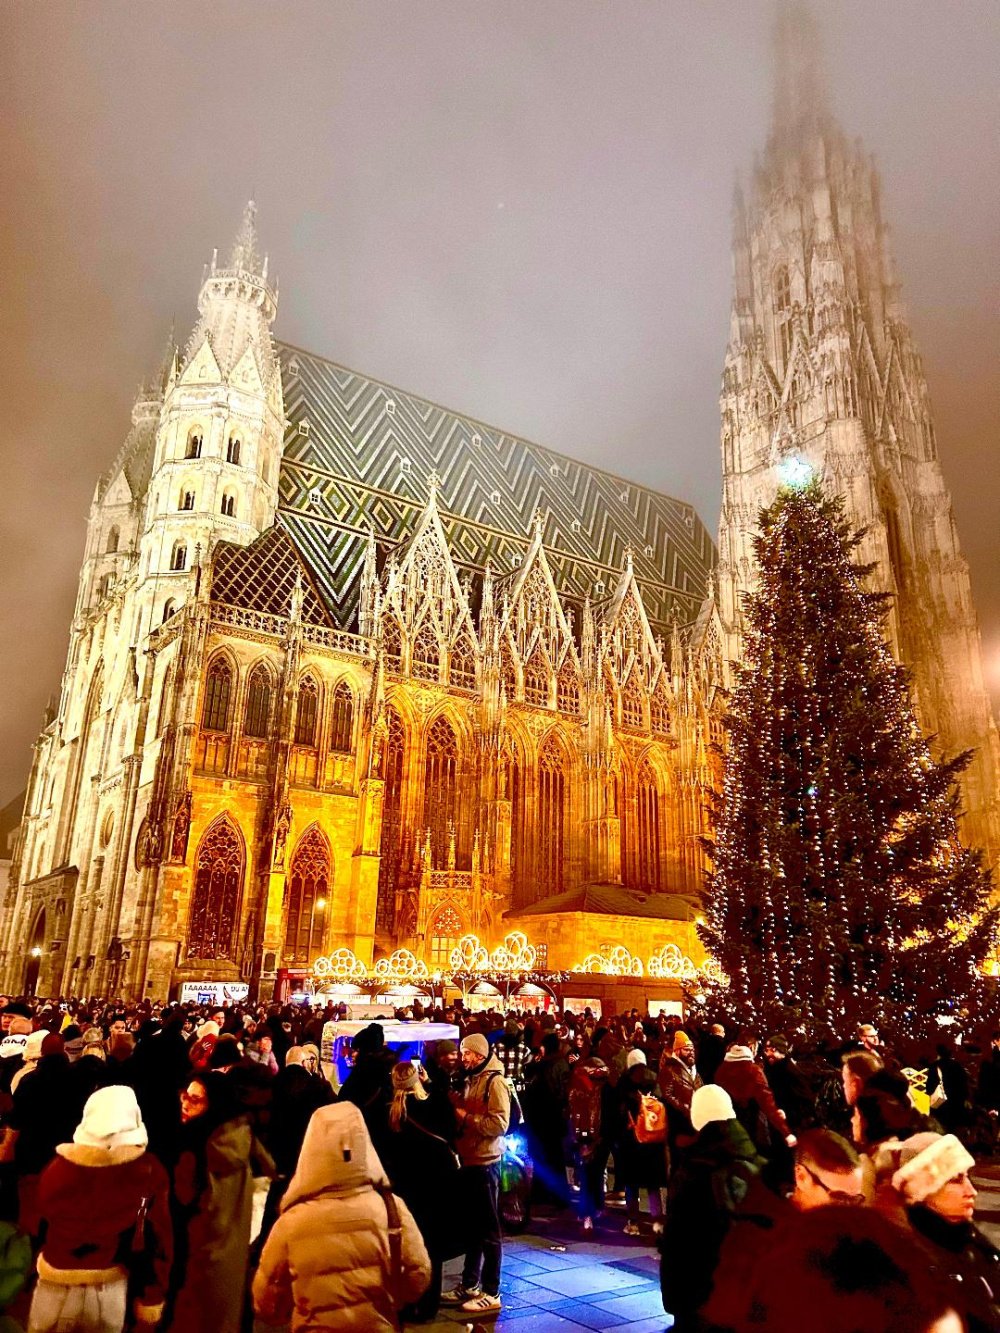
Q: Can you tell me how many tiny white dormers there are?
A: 14